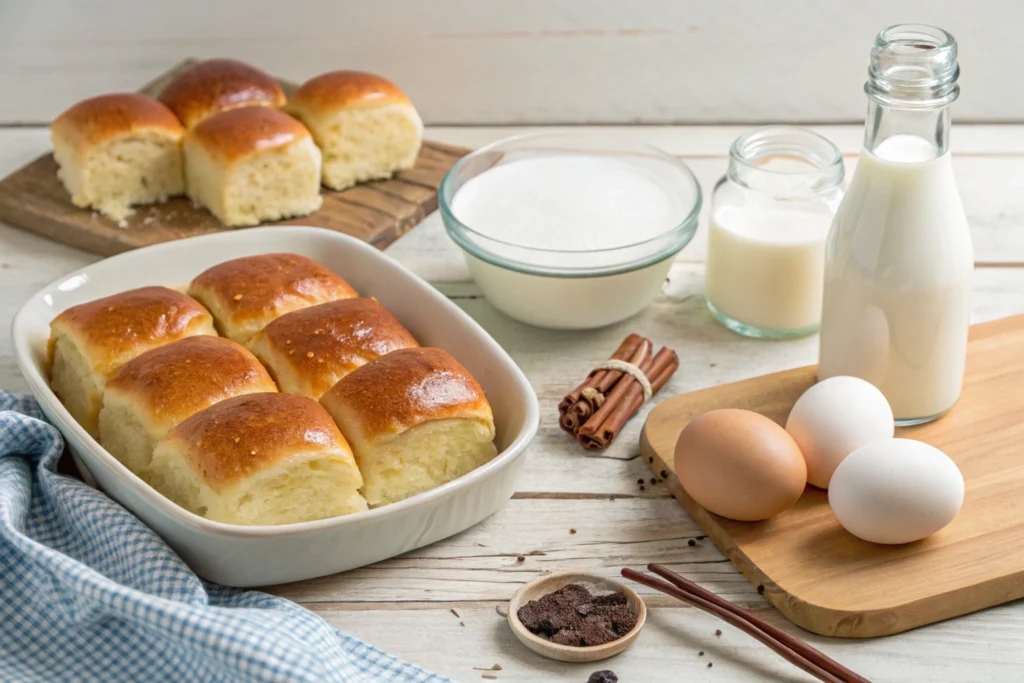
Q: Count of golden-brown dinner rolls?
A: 10